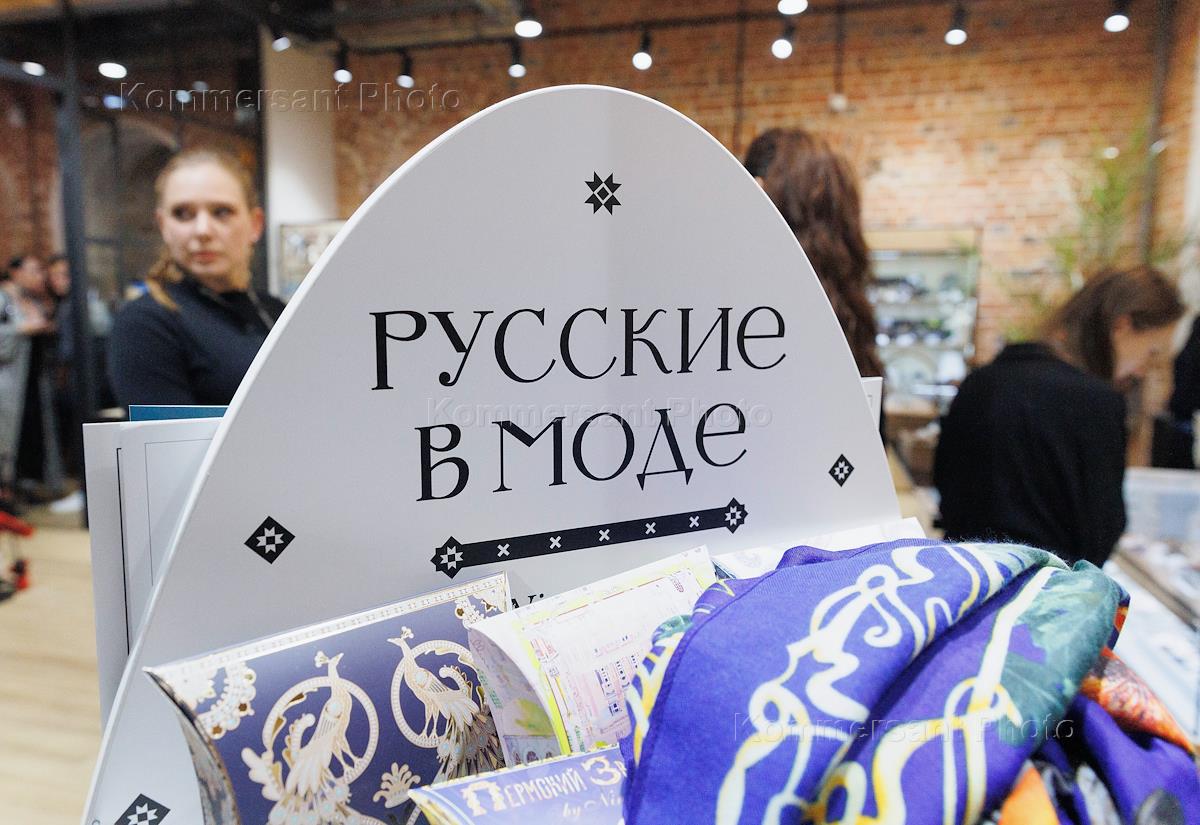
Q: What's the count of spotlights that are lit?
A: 12